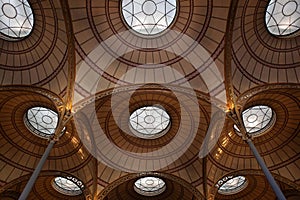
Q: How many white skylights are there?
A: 9